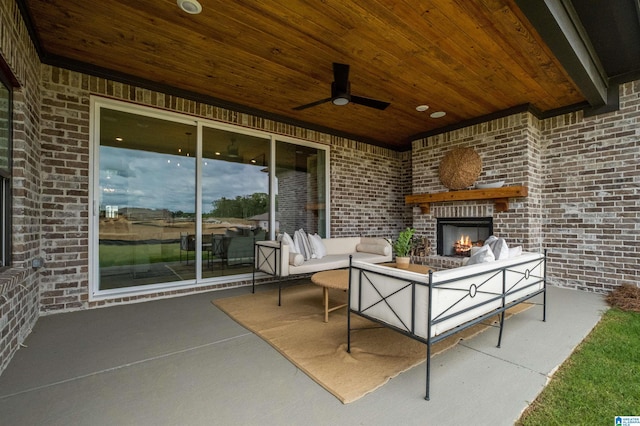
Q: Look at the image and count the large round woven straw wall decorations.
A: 1